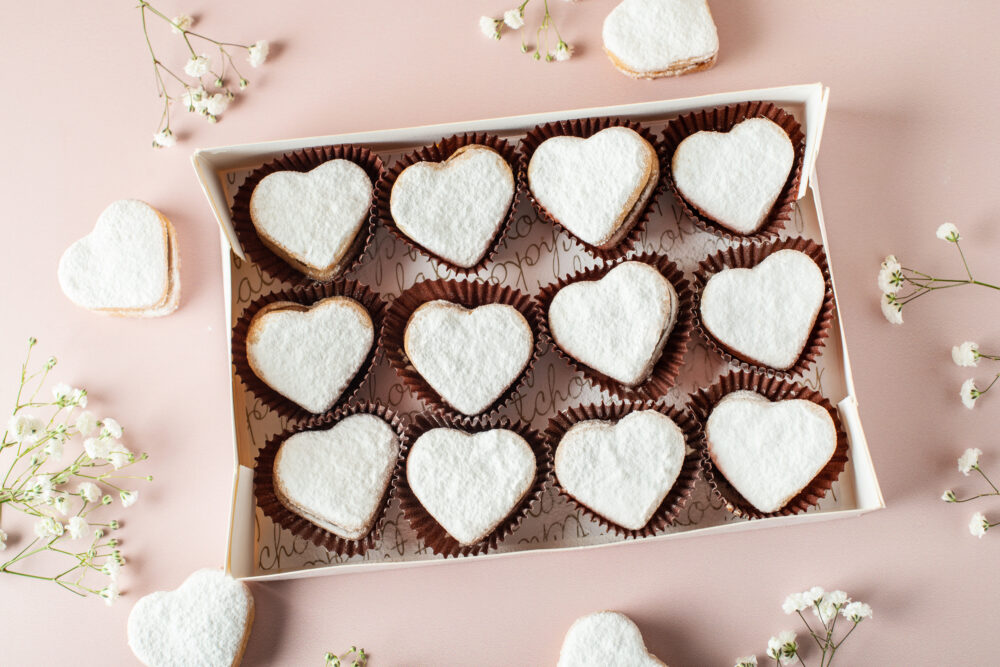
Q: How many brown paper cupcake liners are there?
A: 12